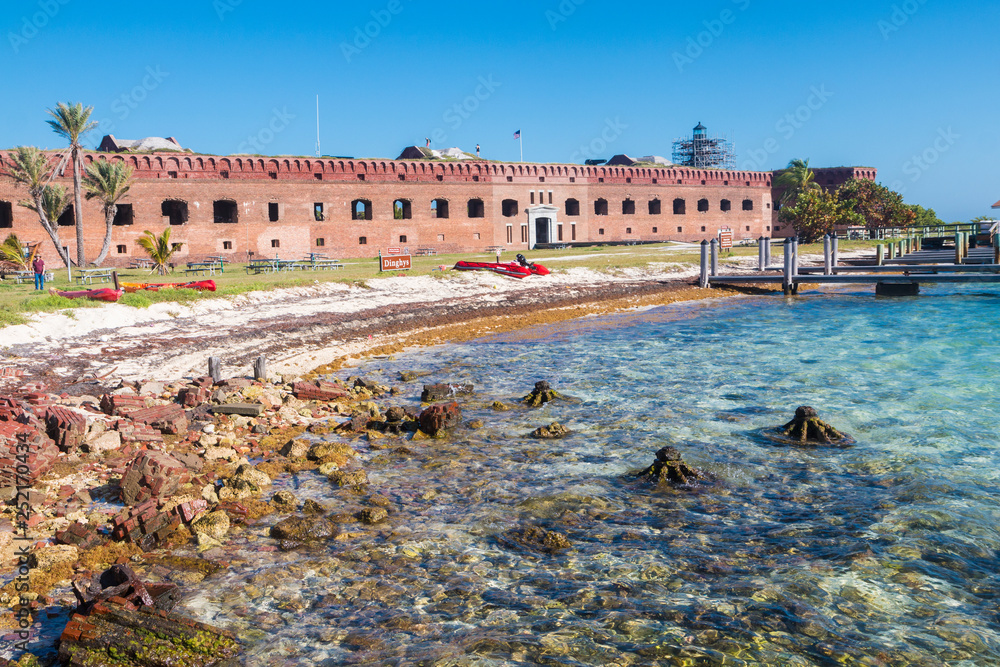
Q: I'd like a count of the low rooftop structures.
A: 3